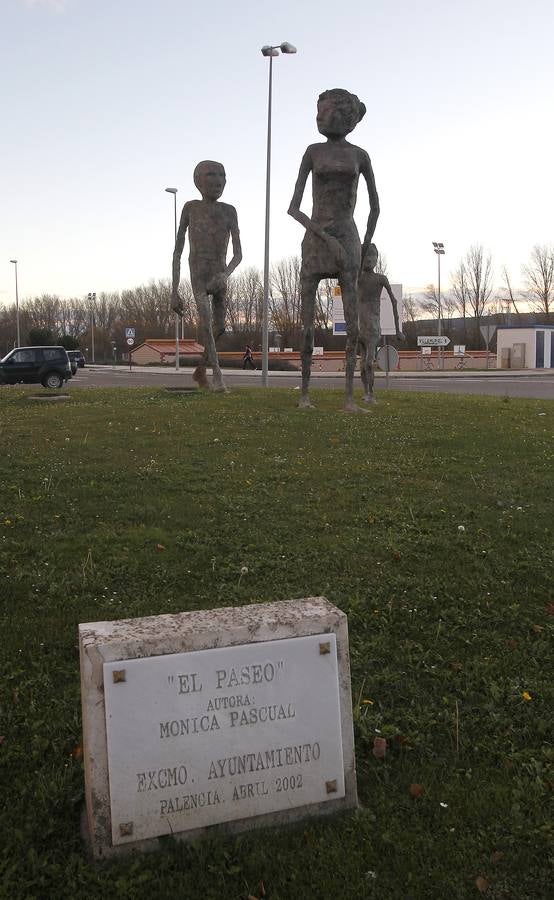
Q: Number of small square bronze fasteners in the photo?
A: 4